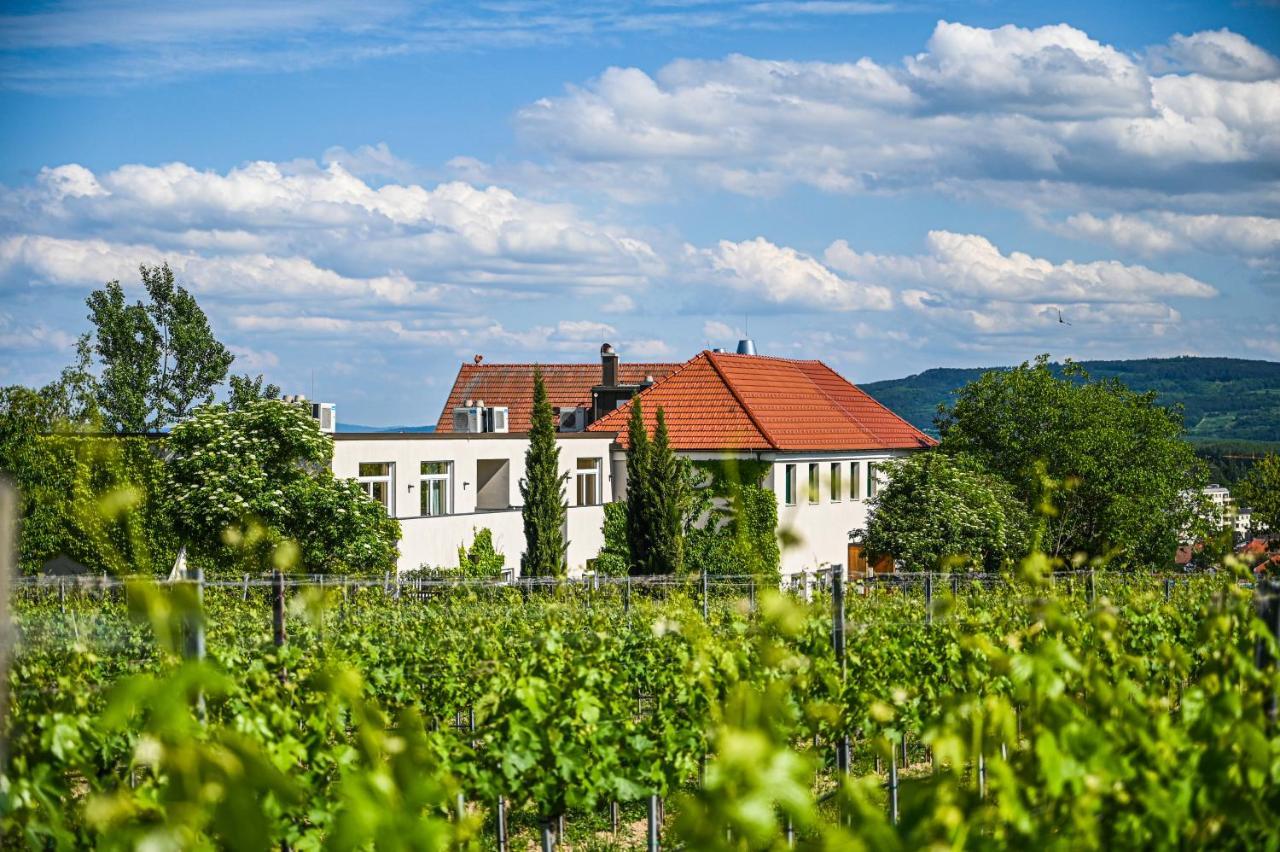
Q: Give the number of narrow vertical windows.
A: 5